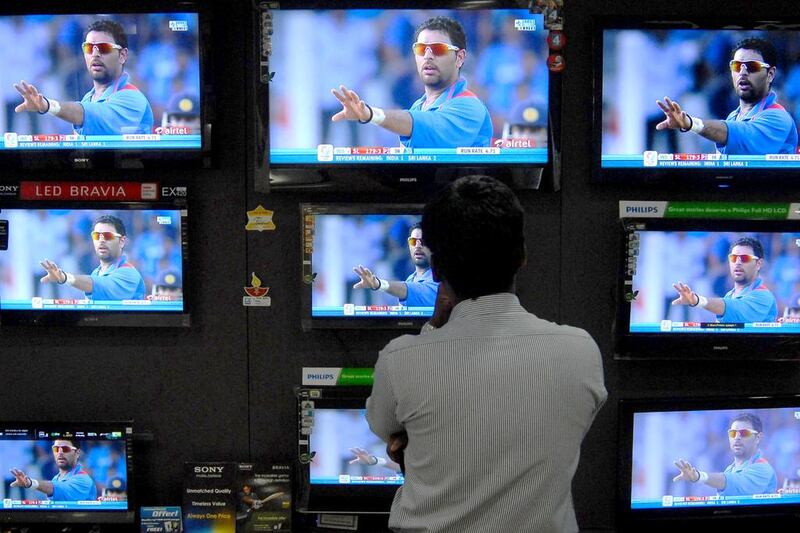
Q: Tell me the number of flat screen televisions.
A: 9